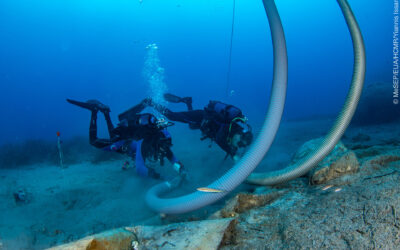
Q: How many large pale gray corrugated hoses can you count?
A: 2